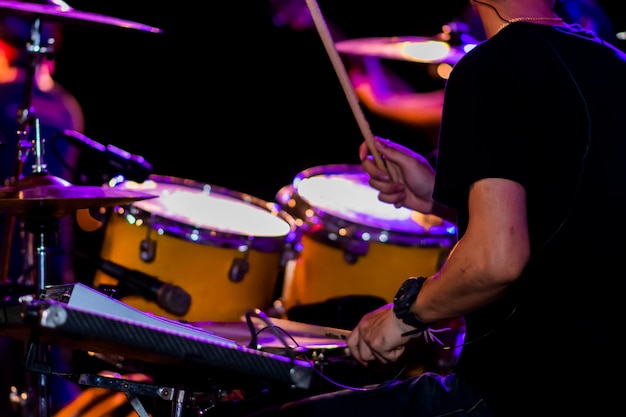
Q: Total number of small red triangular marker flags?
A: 0